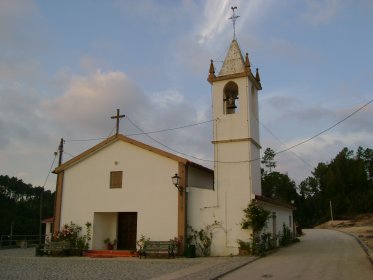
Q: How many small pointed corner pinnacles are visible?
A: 3